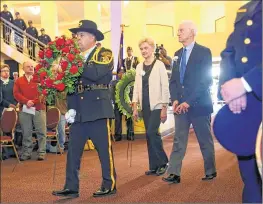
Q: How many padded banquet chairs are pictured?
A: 2